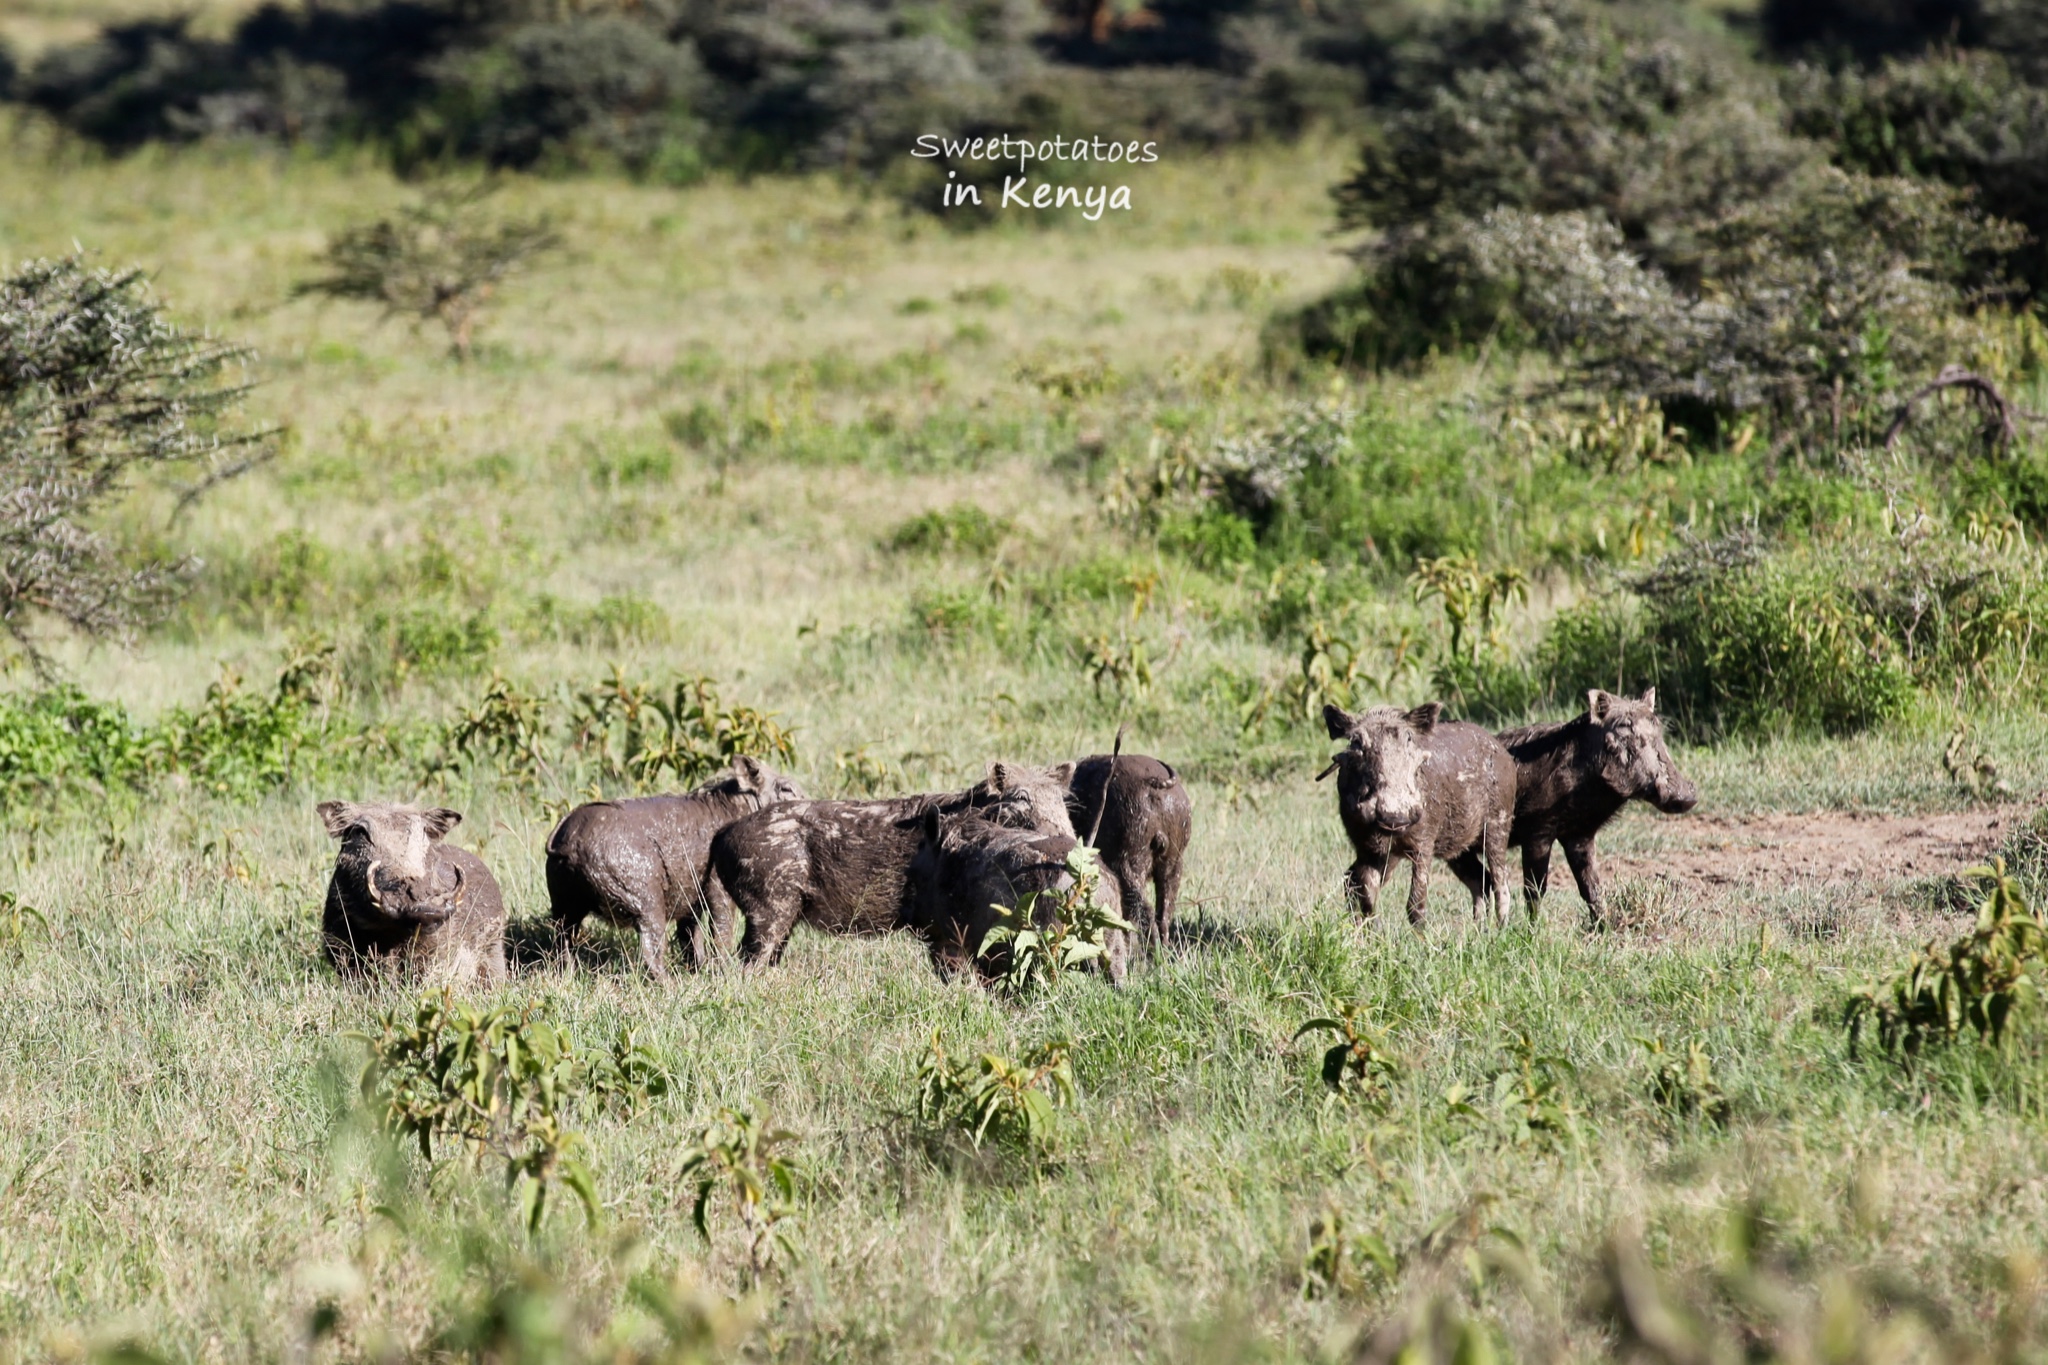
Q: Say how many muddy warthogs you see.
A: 7